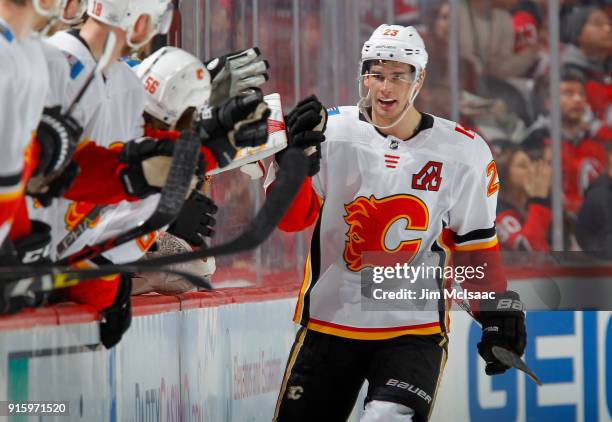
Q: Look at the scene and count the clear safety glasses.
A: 1